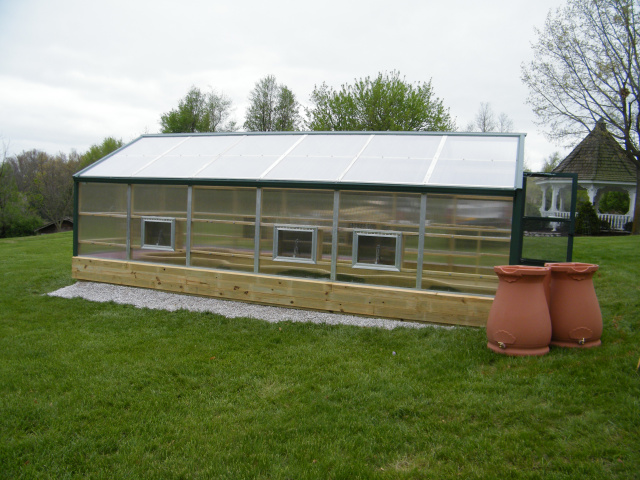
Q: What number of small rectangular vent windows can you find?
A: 3